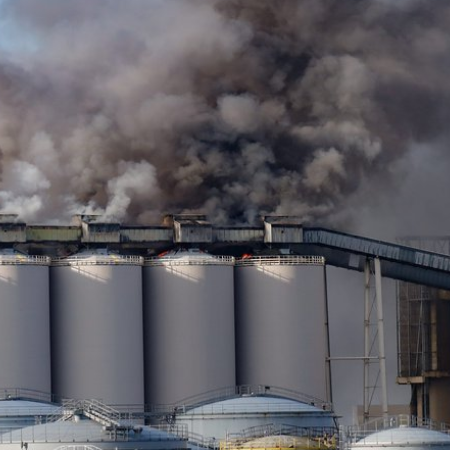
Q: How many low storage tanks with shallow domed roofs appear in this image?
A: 5